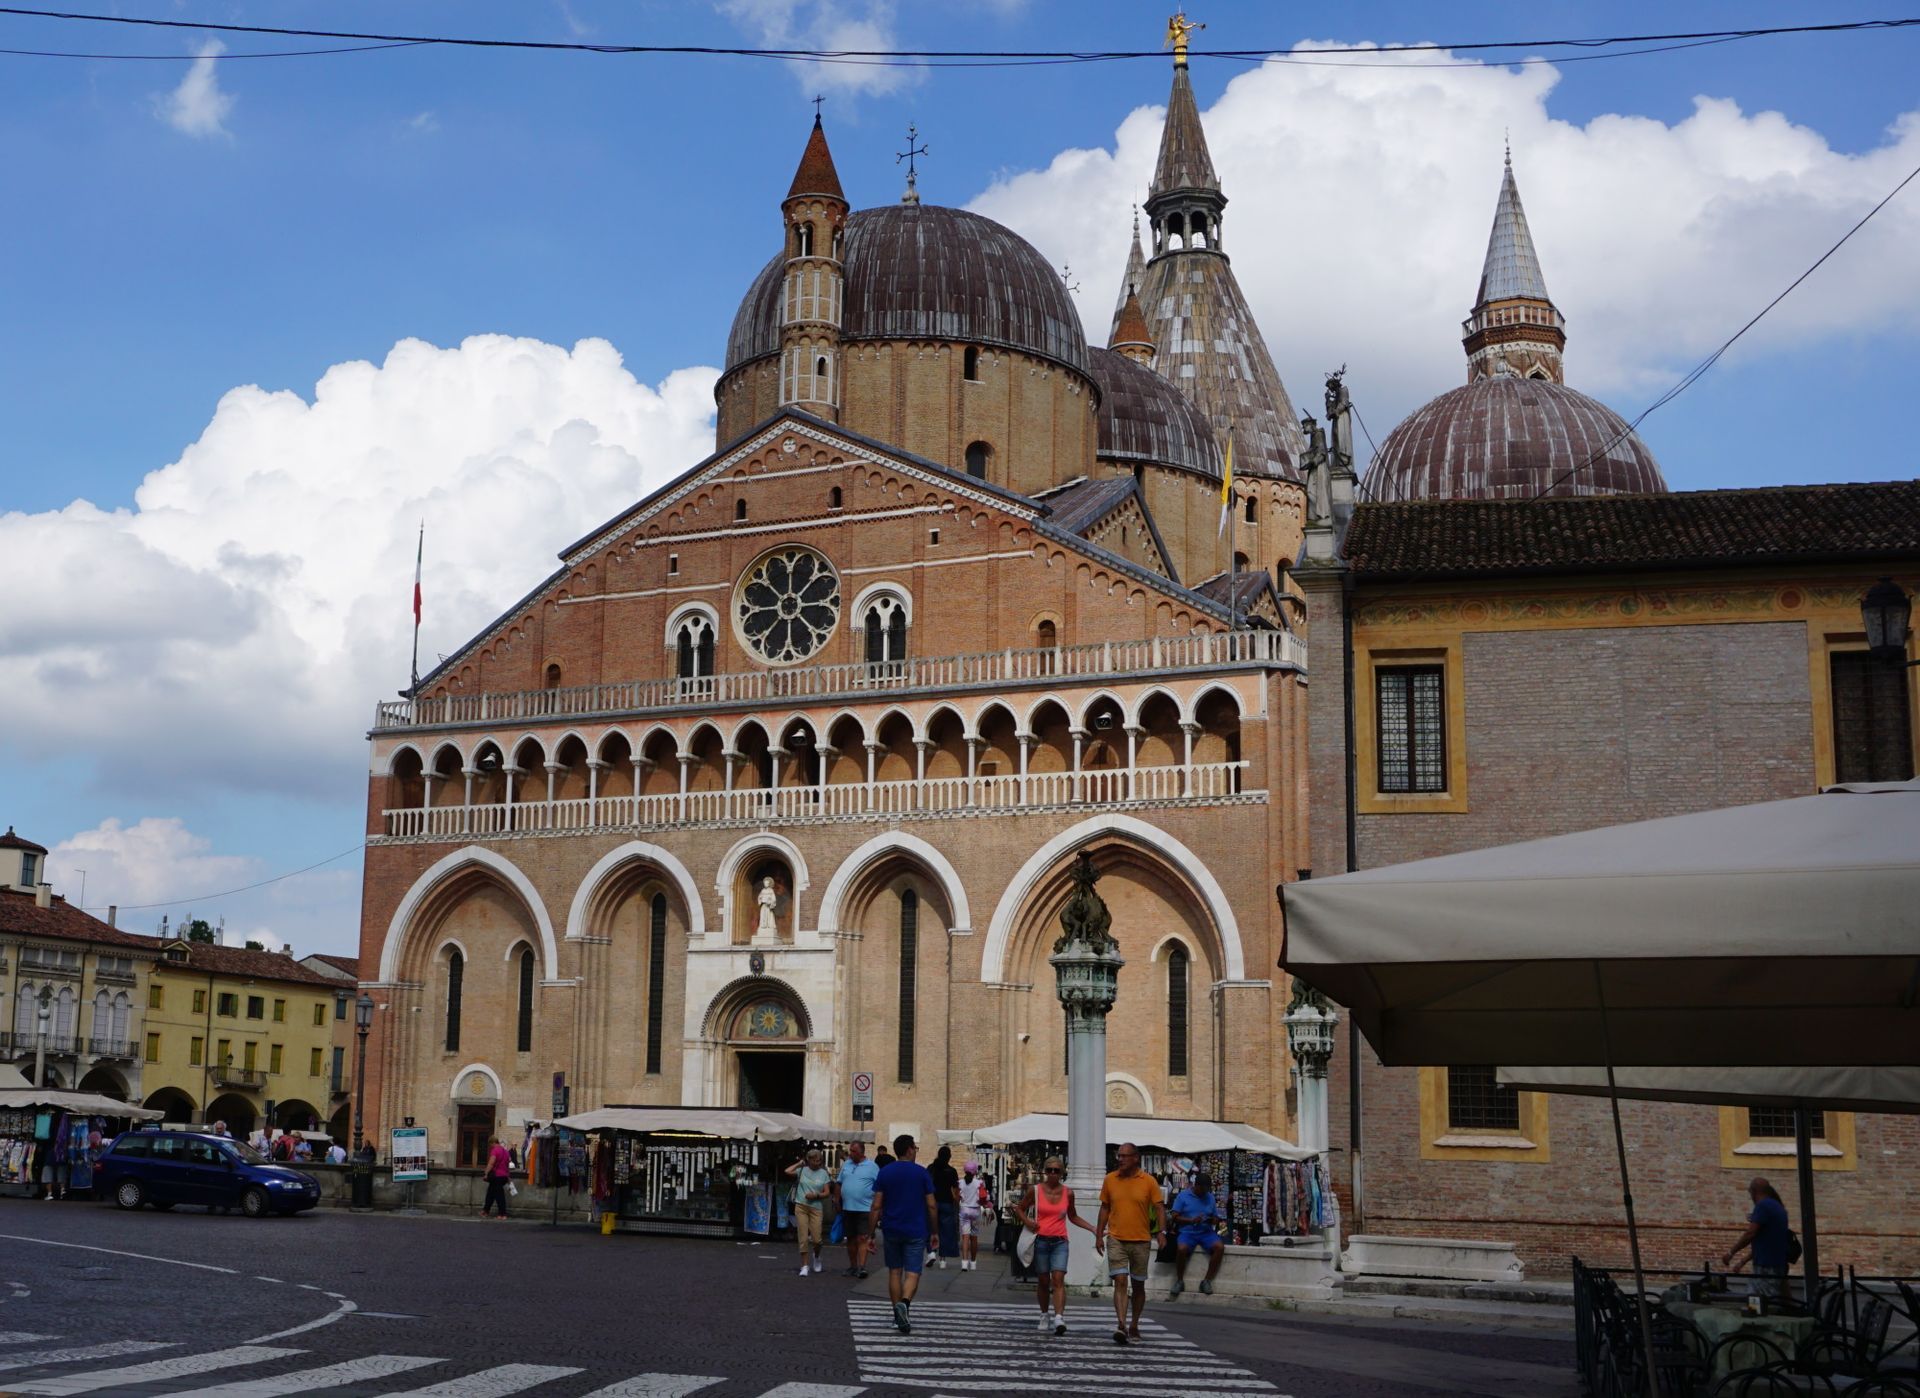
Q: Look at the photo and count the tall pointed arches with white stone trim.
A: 4